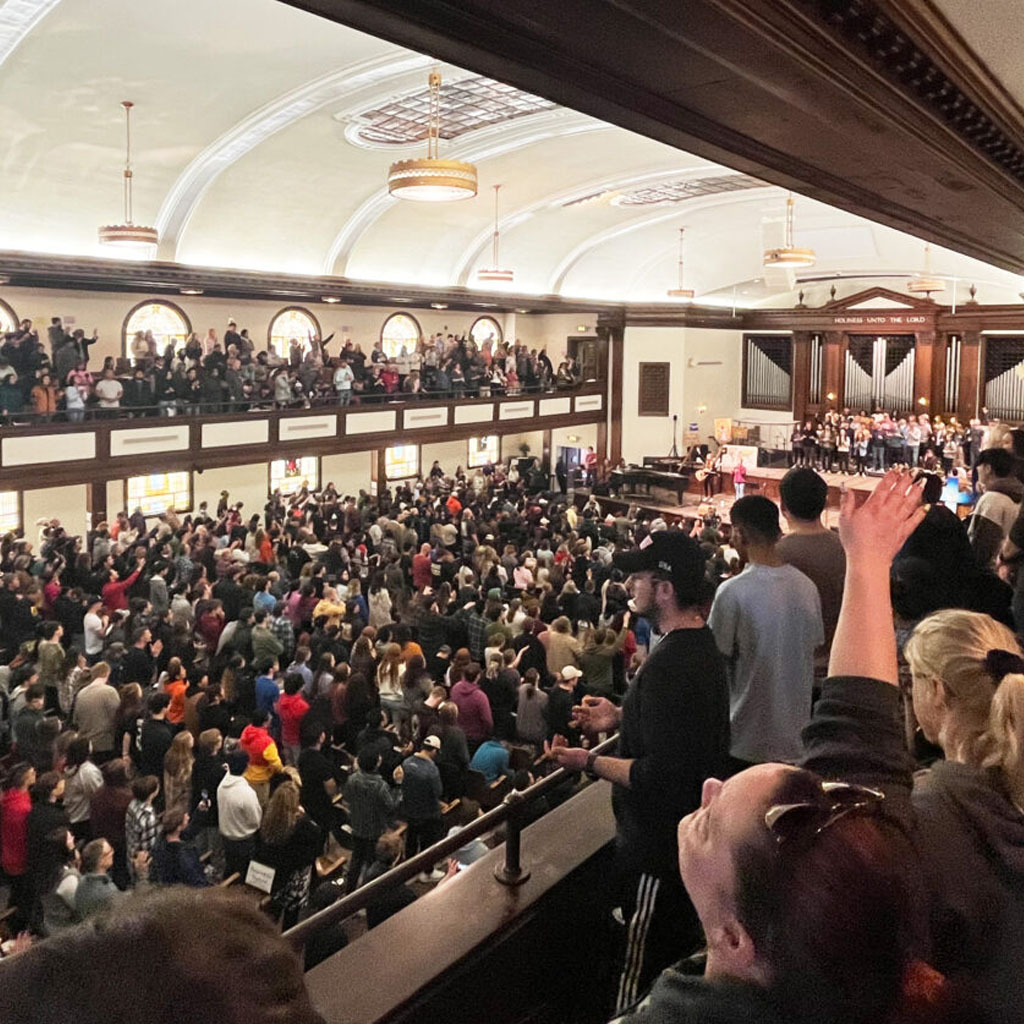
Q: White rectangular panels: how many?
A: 10